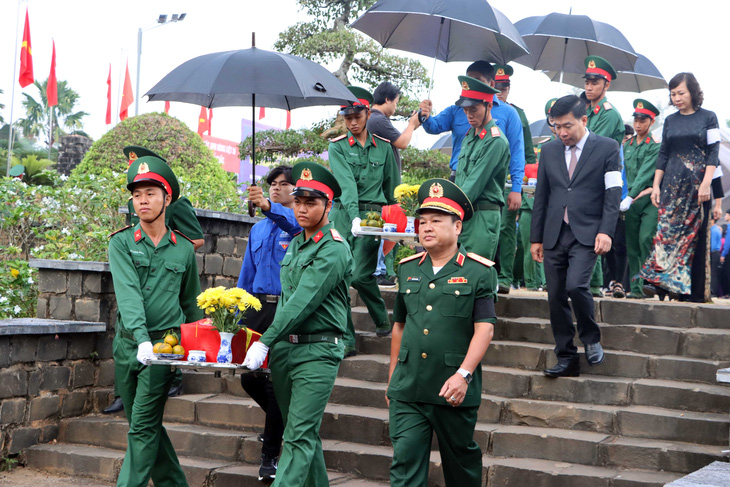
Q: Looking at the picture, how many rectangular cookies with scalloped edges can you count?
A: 0